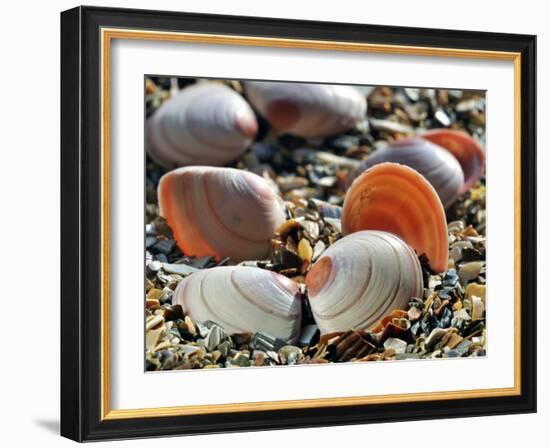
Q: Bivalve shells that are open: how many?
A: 2